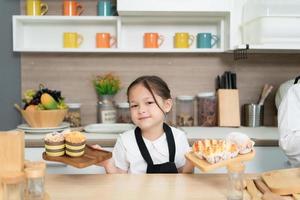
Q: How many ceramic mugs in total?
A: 8